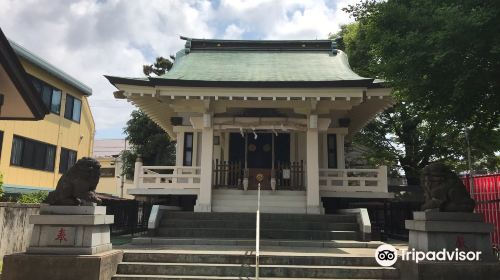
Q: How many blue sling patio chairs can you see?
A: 0